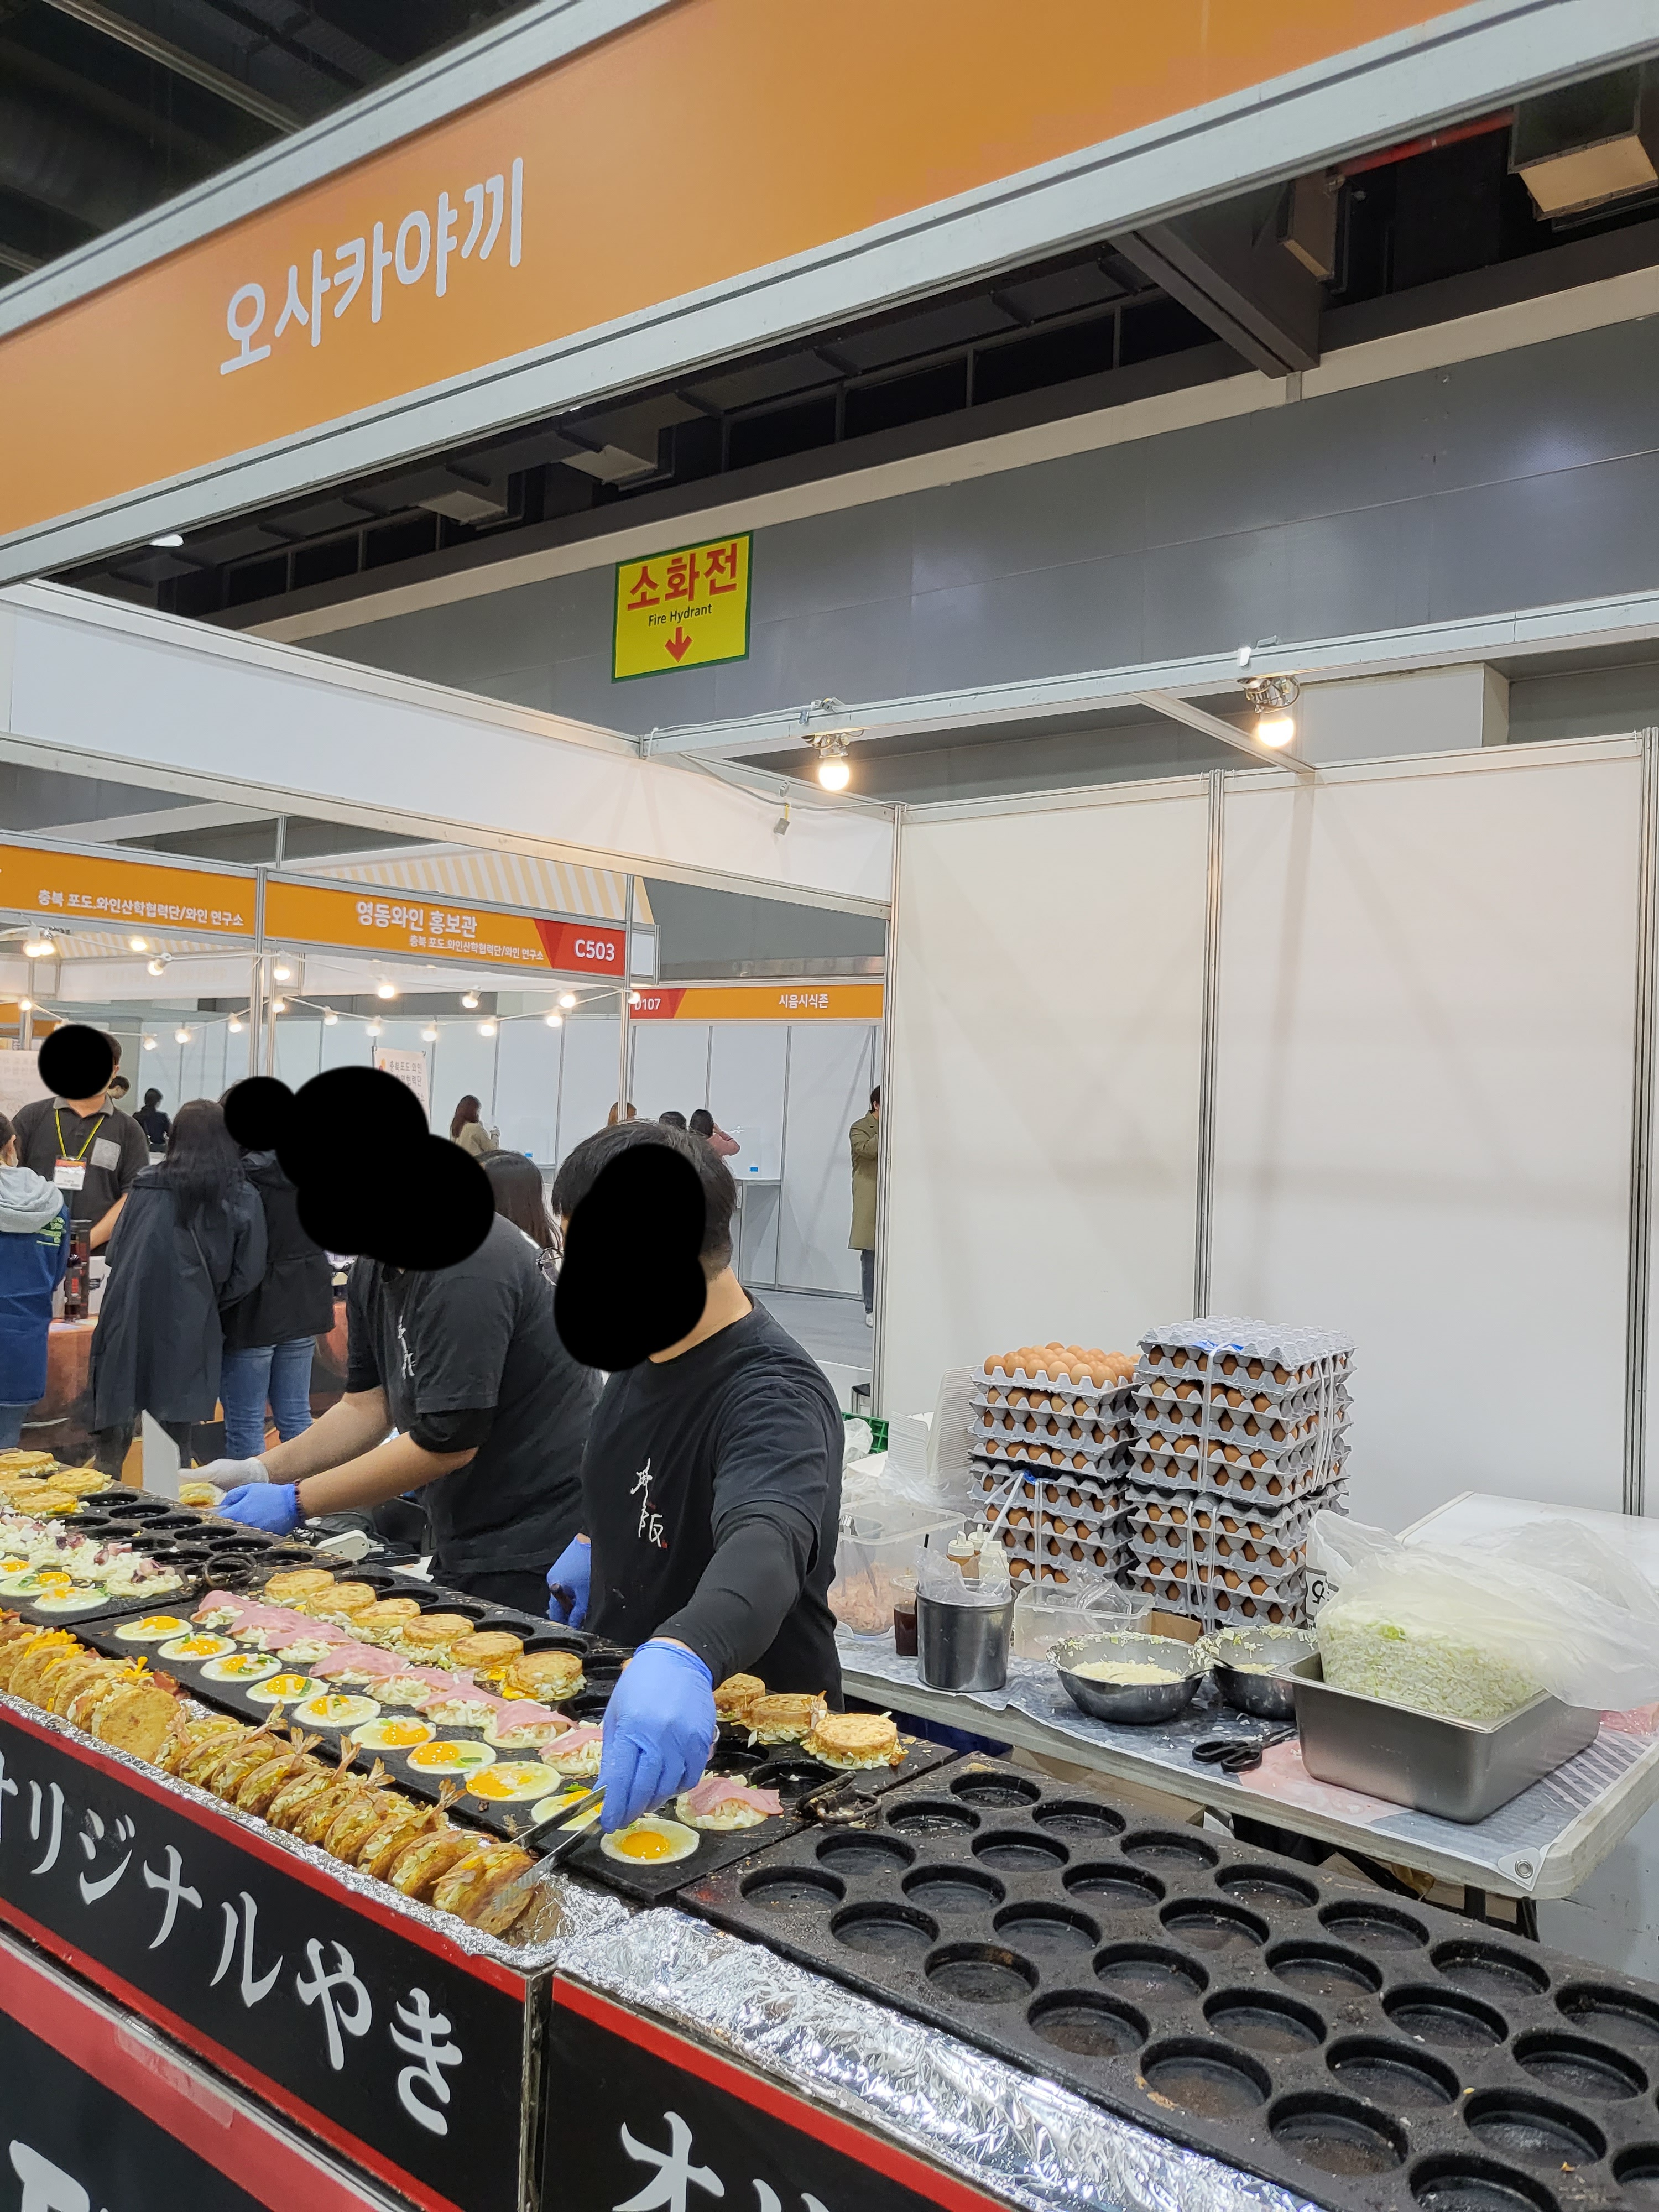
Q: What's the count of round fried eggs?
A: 13